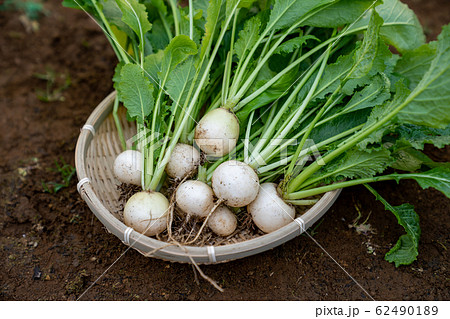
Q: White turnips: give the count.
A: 8